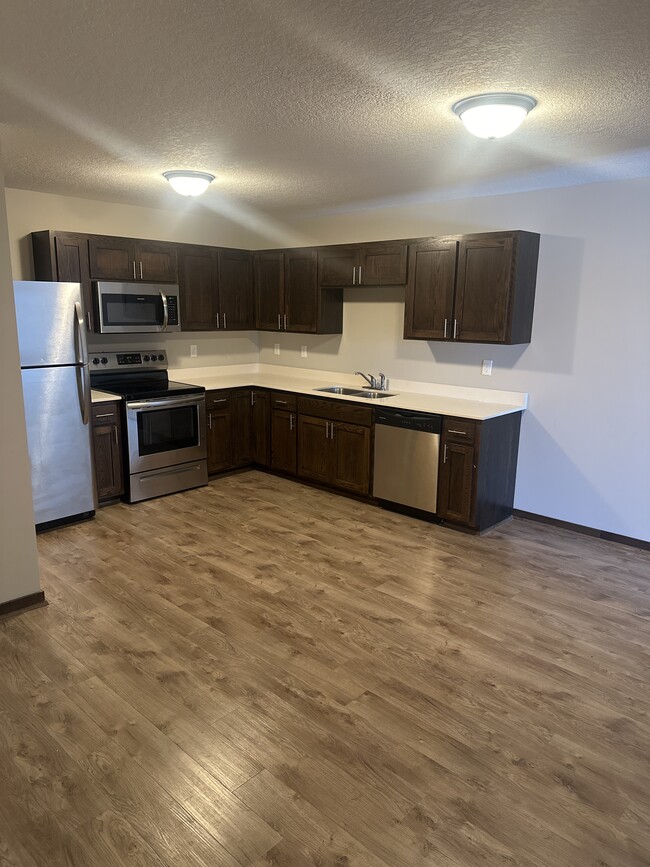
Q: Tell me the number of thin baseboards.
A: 2